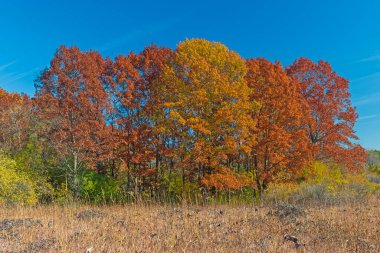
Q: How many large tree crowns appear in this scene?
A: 5